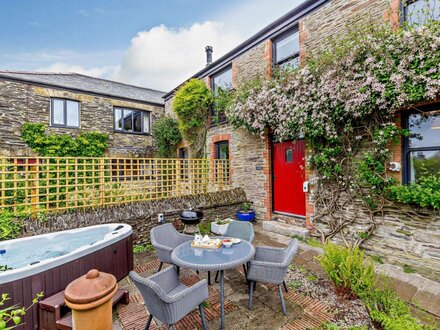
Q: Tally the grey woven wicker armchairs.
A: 4